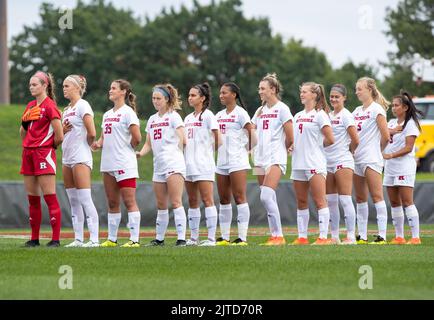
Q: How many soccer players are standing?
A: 11